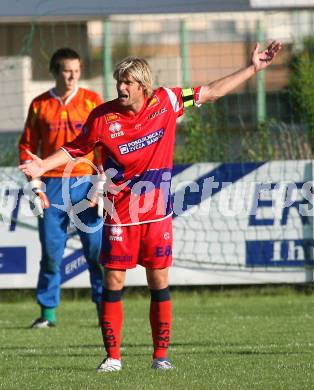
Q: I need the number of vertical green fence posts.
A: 3